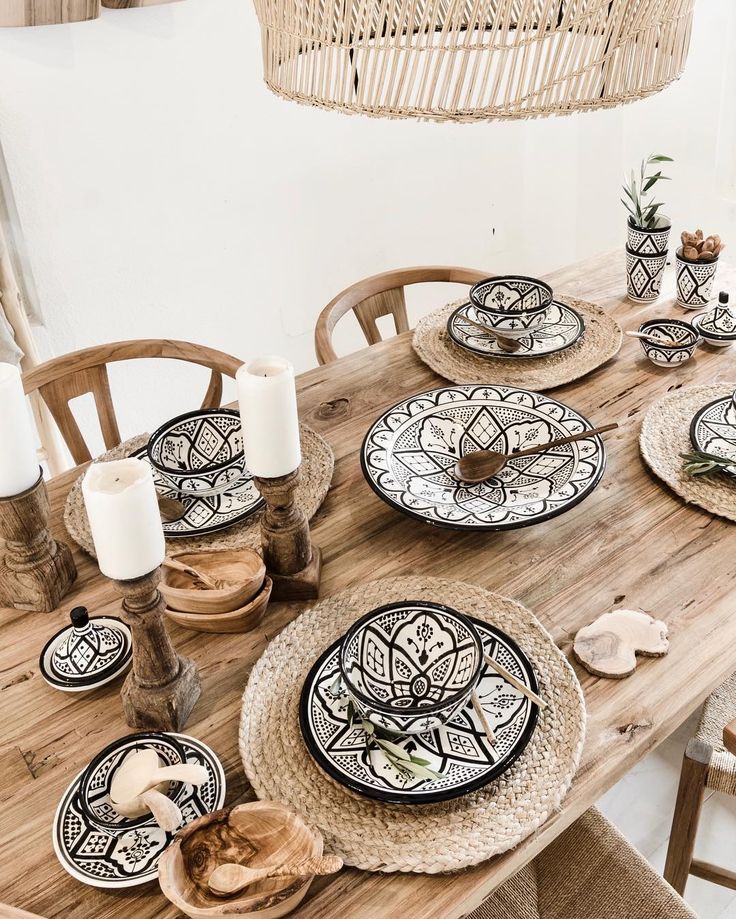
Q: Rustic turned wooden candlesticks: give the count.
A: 3